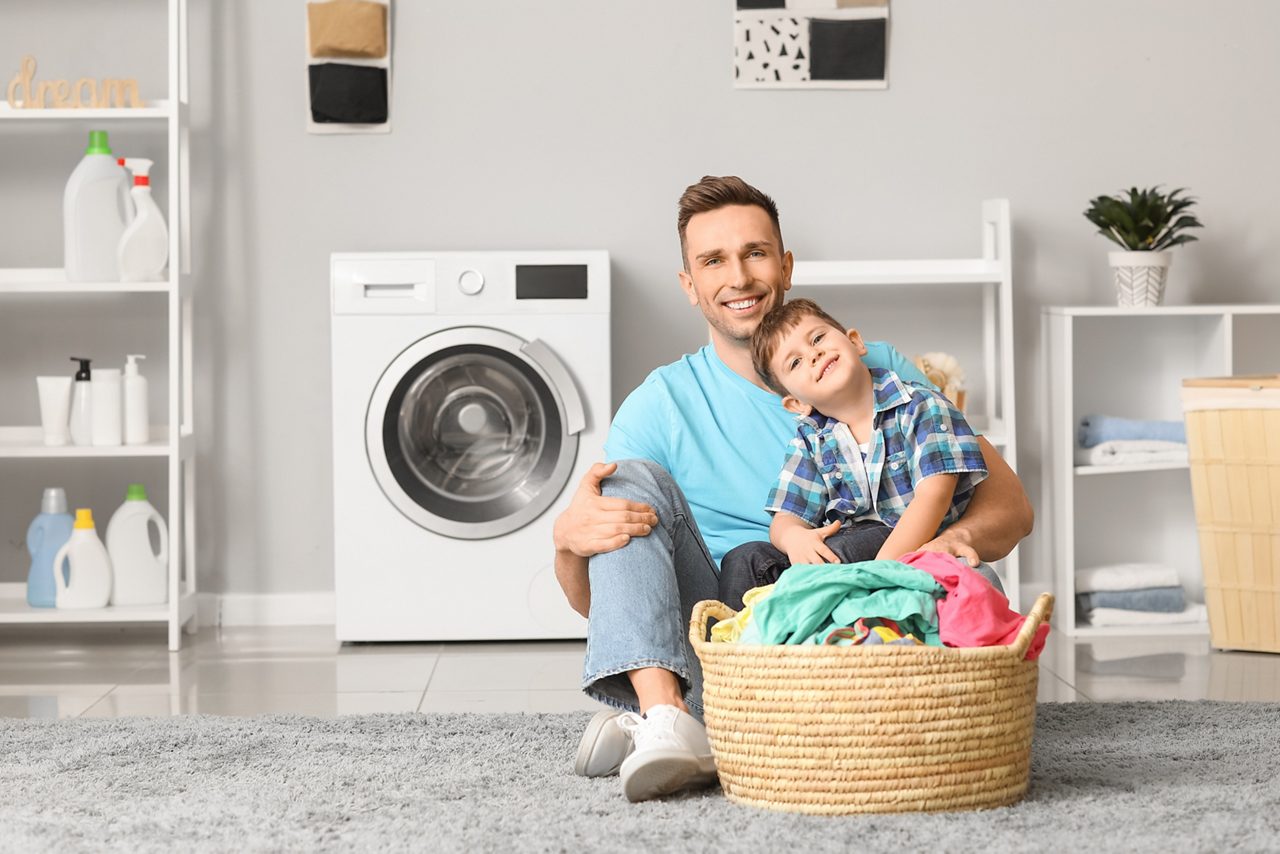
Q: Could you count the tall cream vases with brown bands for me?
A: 0